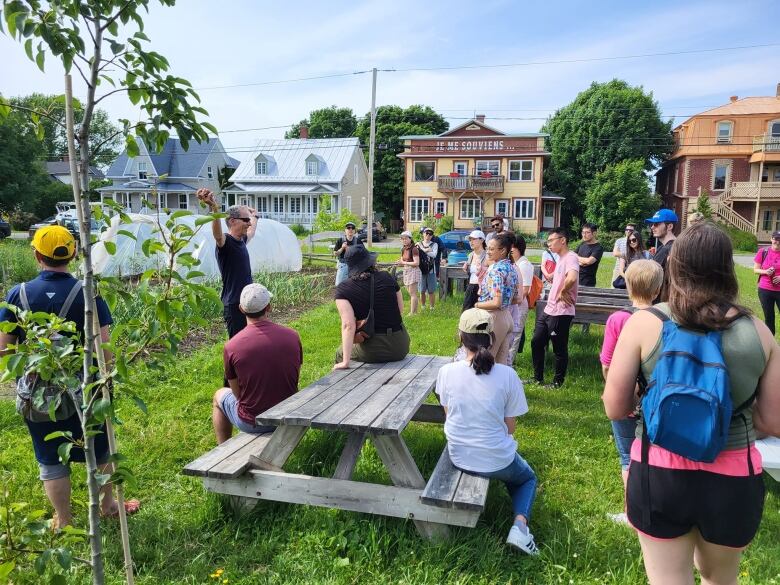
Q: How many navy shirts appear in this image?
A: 2